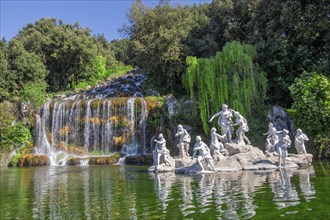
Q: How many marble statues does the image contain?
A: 9